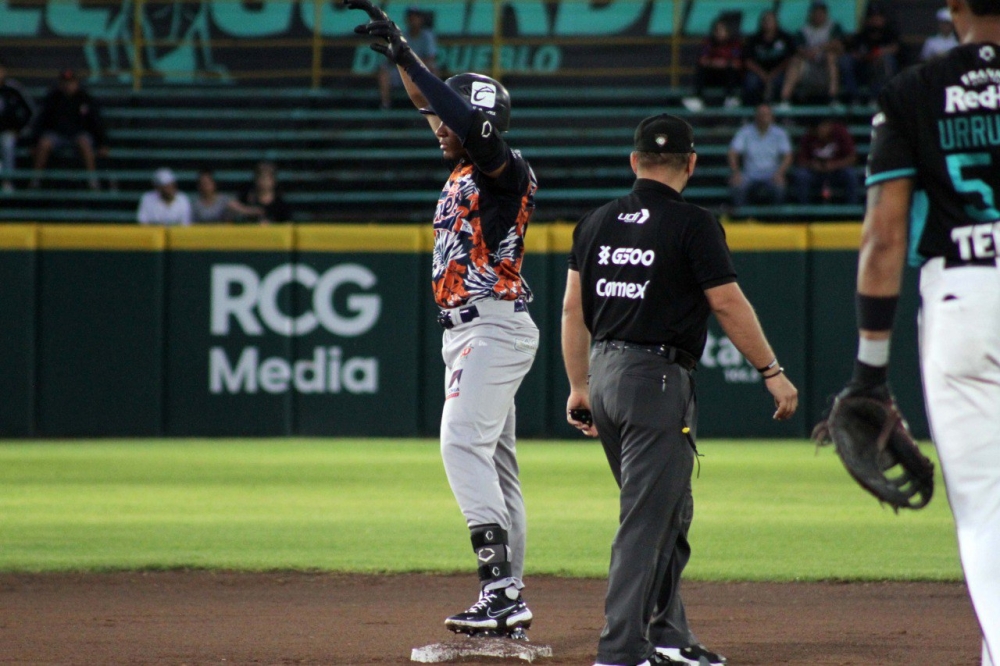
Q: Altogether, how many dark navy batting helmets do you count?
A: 1